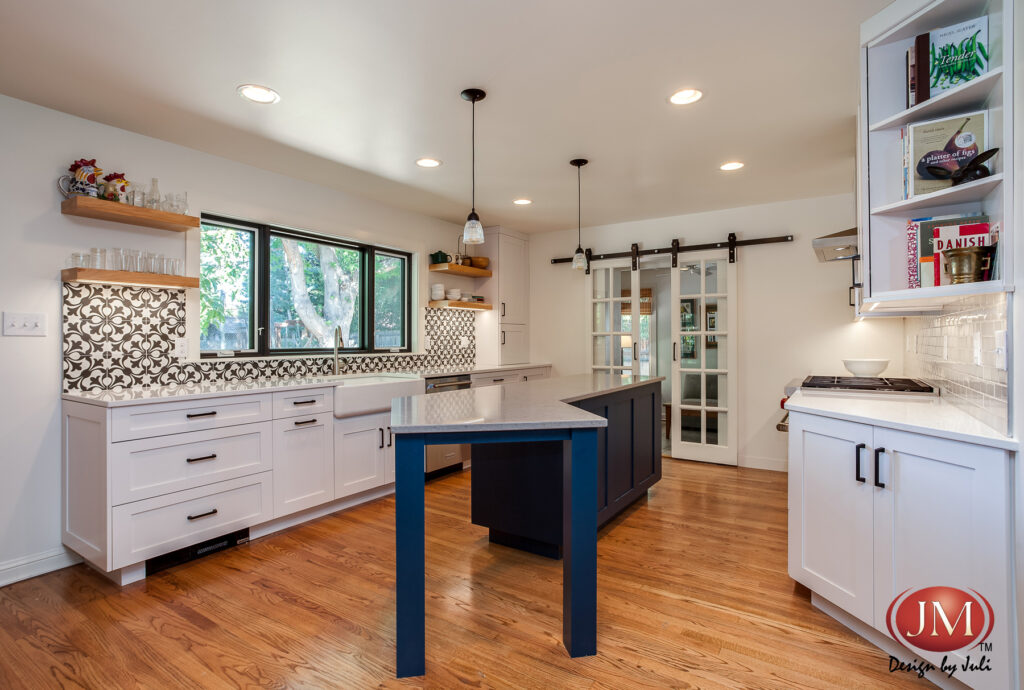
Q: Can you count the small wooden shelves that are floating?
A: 4